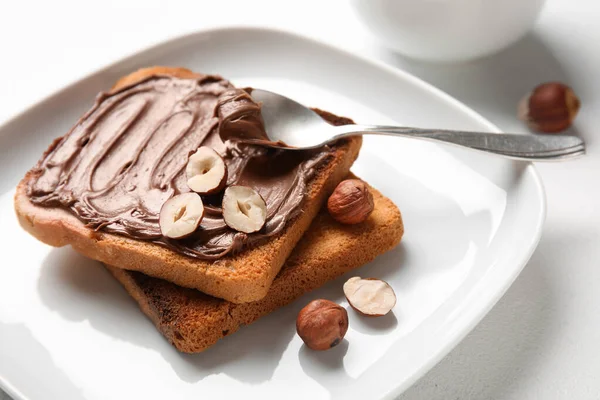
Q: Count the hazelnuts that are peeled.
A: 4